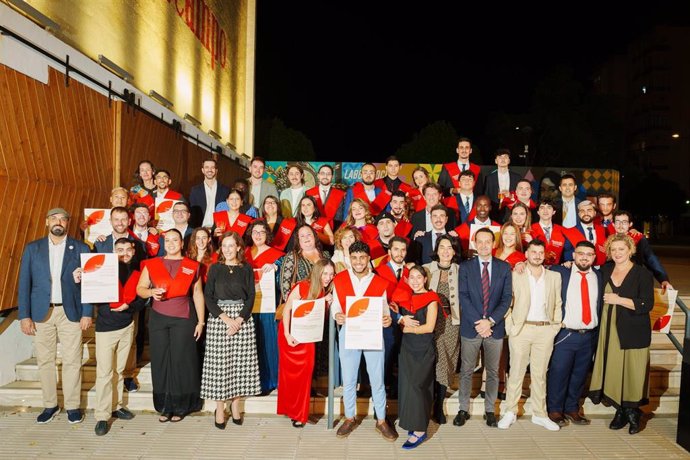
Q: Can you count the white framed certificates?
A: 8